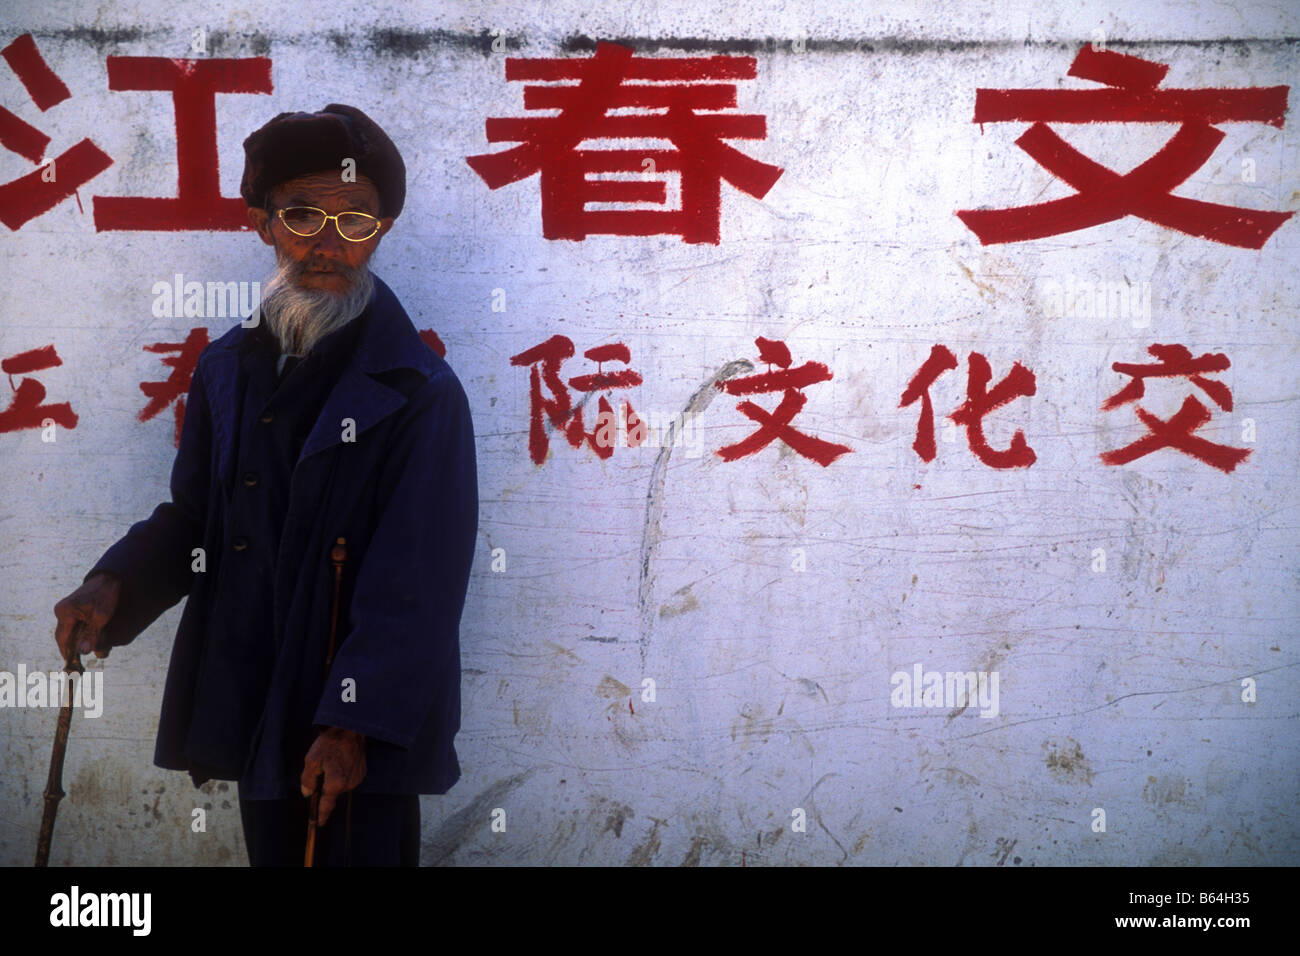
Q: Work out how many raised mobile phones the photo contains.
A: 0